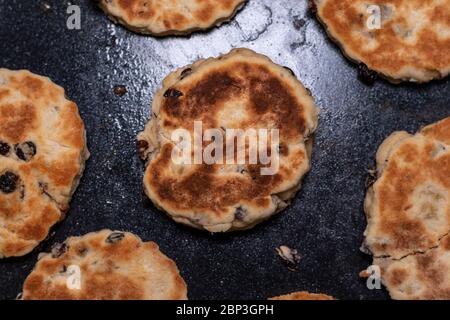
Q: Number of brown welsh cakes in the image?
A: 7